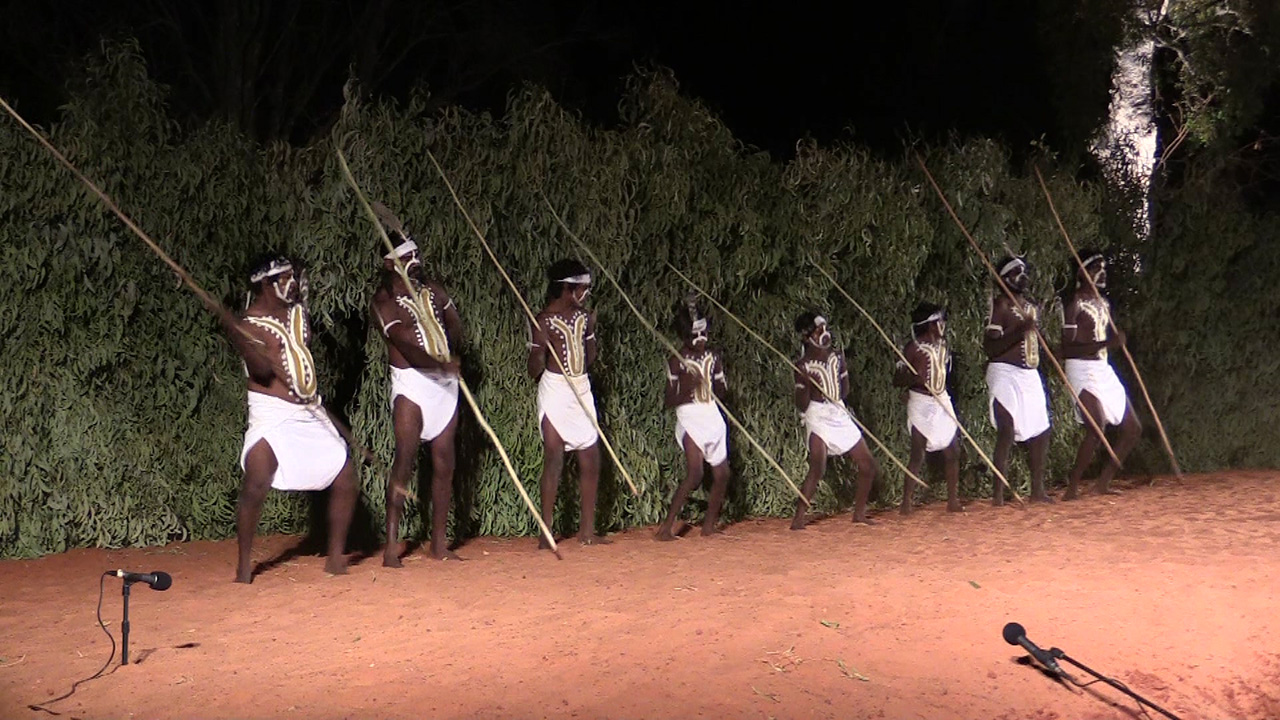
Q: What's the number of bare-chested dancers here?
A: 8